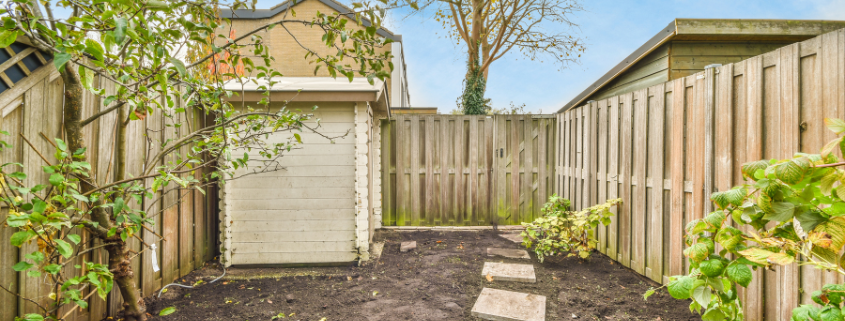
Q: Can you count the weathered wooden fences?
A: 3